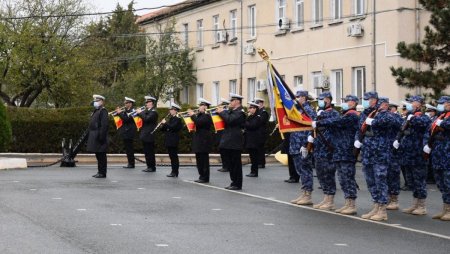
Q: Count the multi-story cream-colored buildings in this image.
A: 1